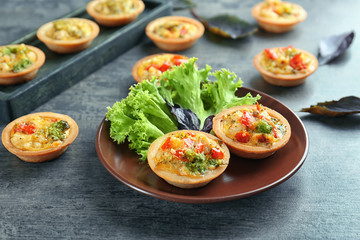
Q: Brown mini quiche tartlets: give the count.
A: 10